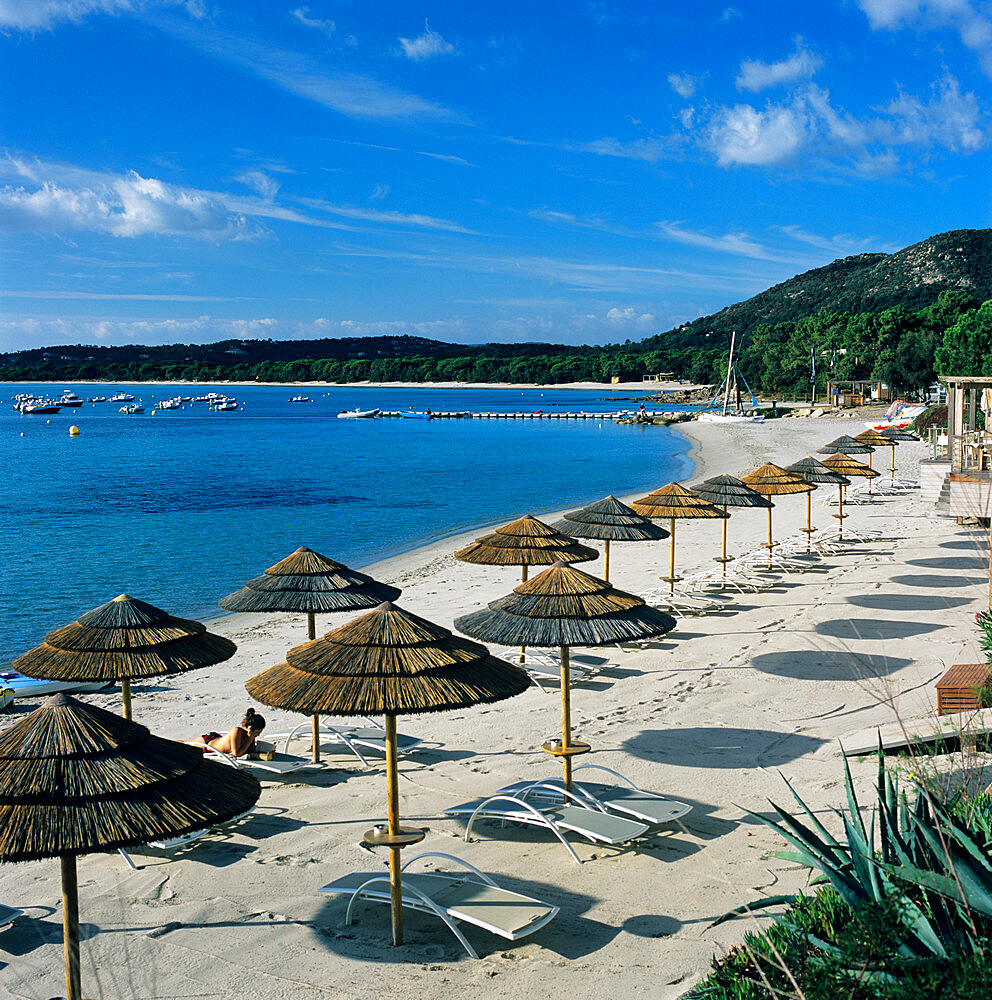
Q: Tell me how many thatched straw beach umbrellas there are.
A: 15